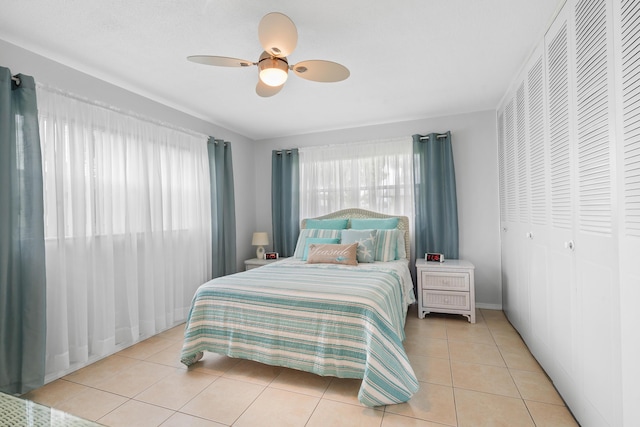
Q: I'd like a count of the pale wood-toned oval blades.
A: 4